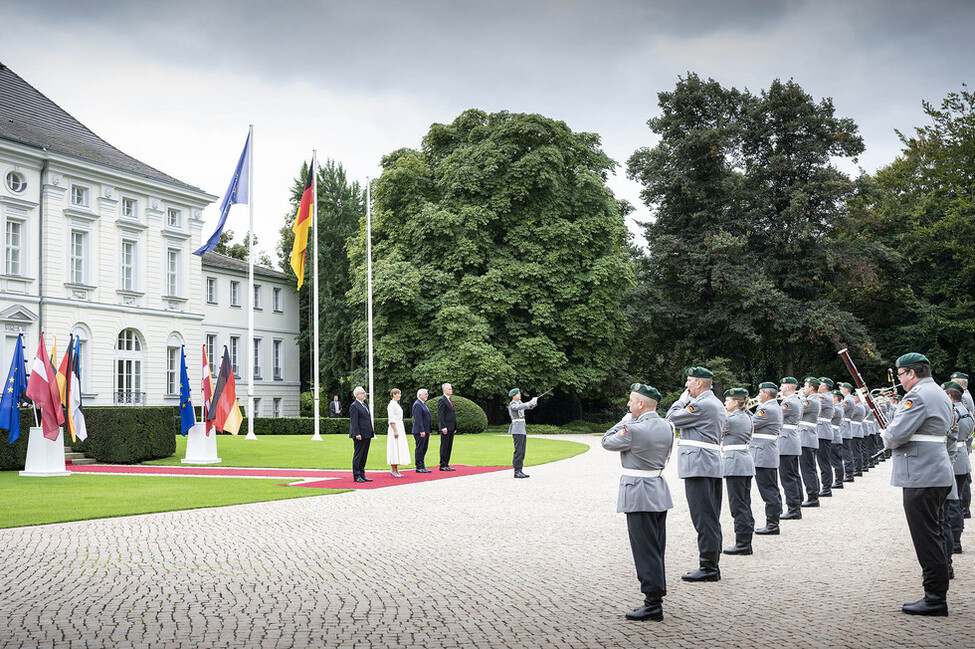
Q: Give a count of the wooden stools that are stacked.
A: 0